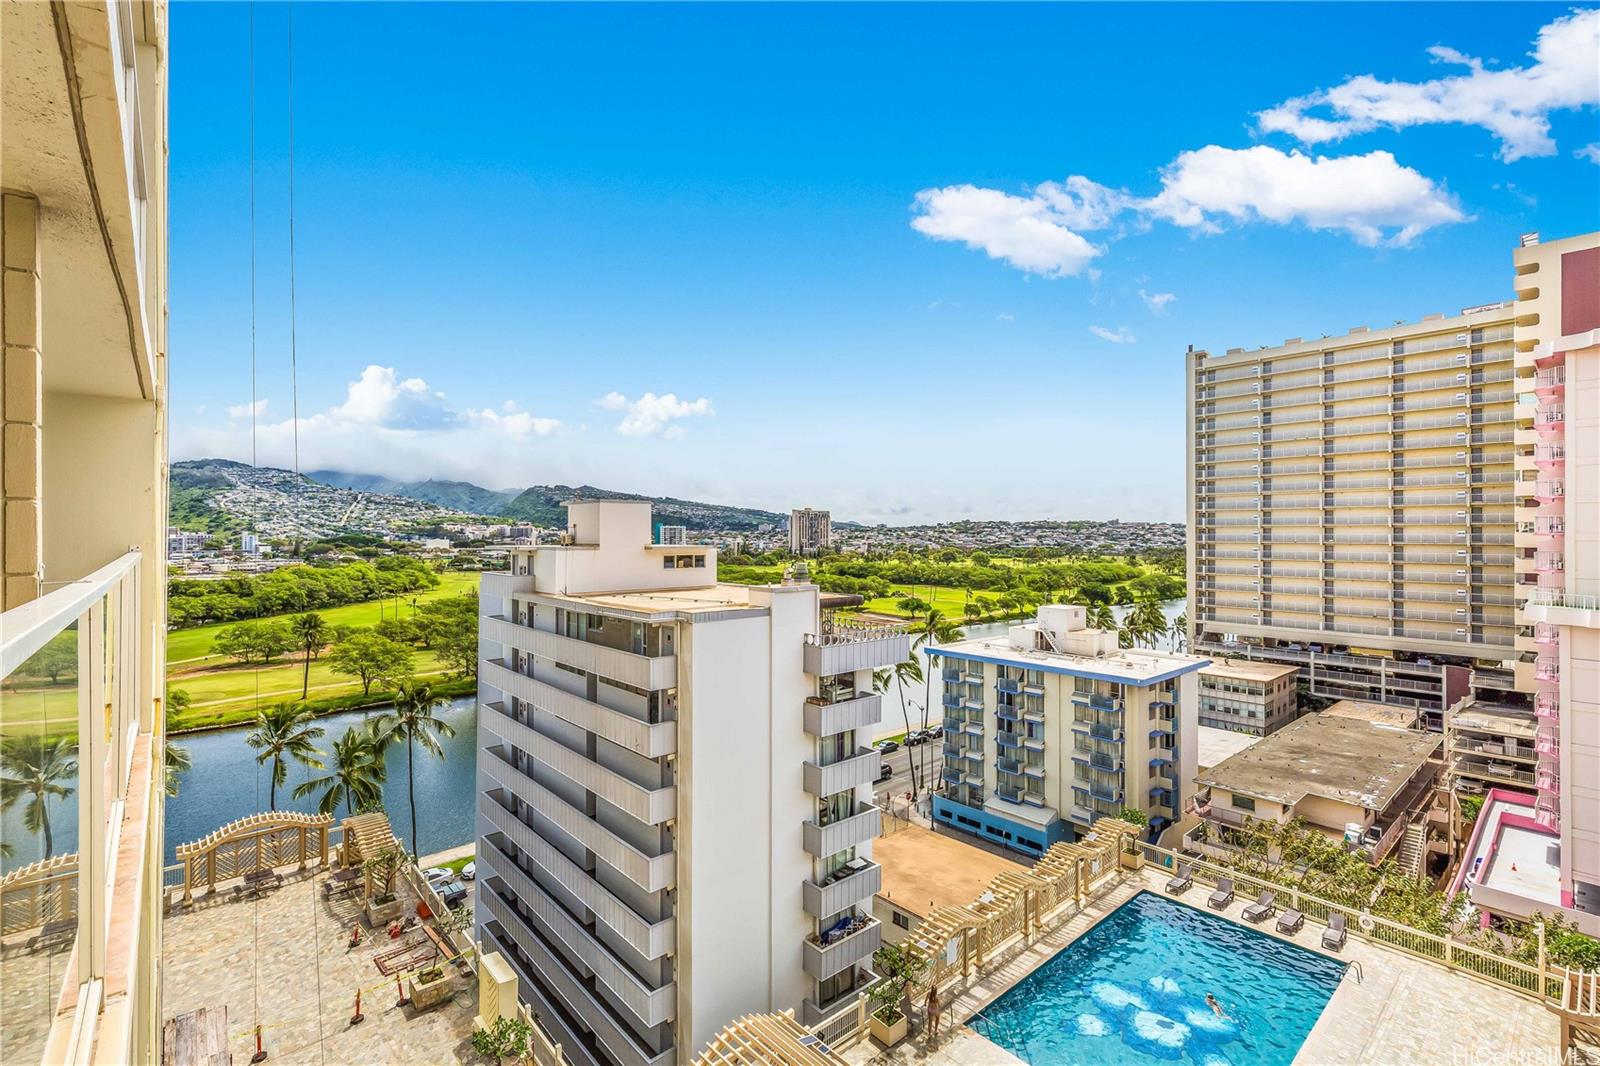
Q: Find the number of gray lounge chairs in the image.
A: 5